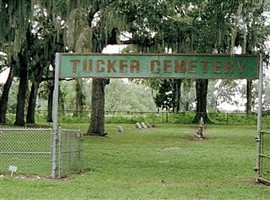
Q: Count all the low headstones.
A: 3